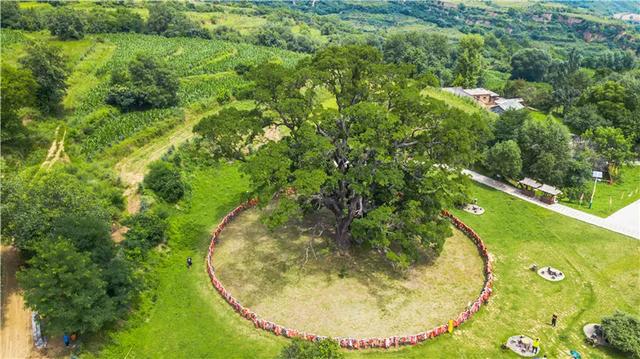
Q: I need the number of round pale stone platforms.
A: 4